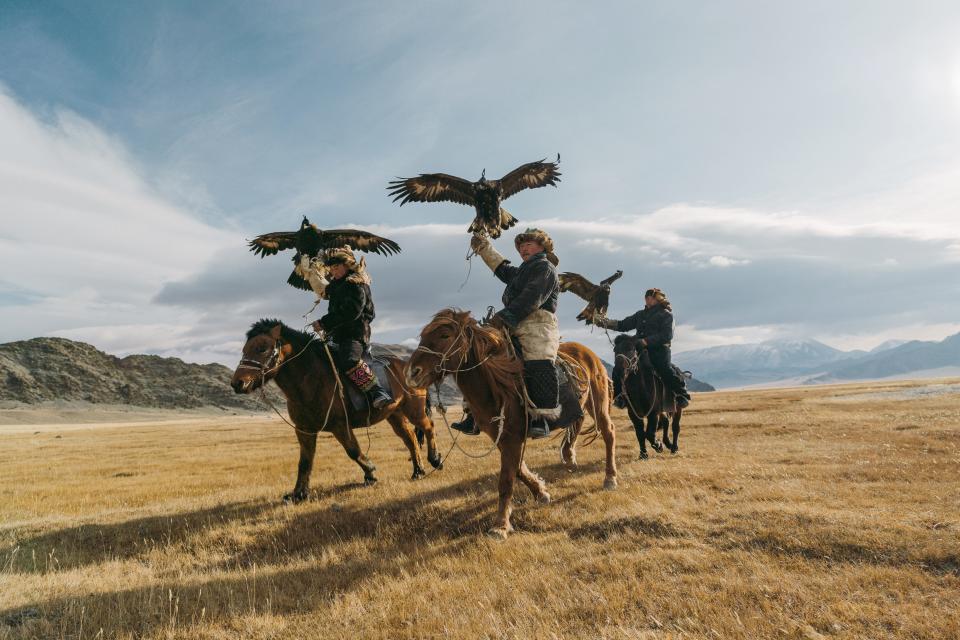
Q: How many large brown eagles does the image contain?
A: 3